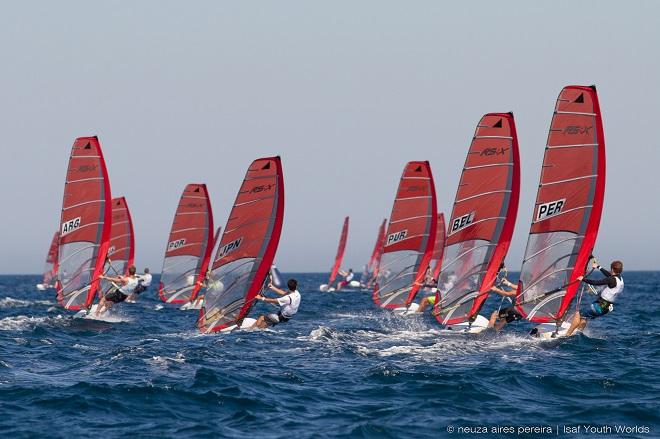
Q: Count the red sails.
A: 12